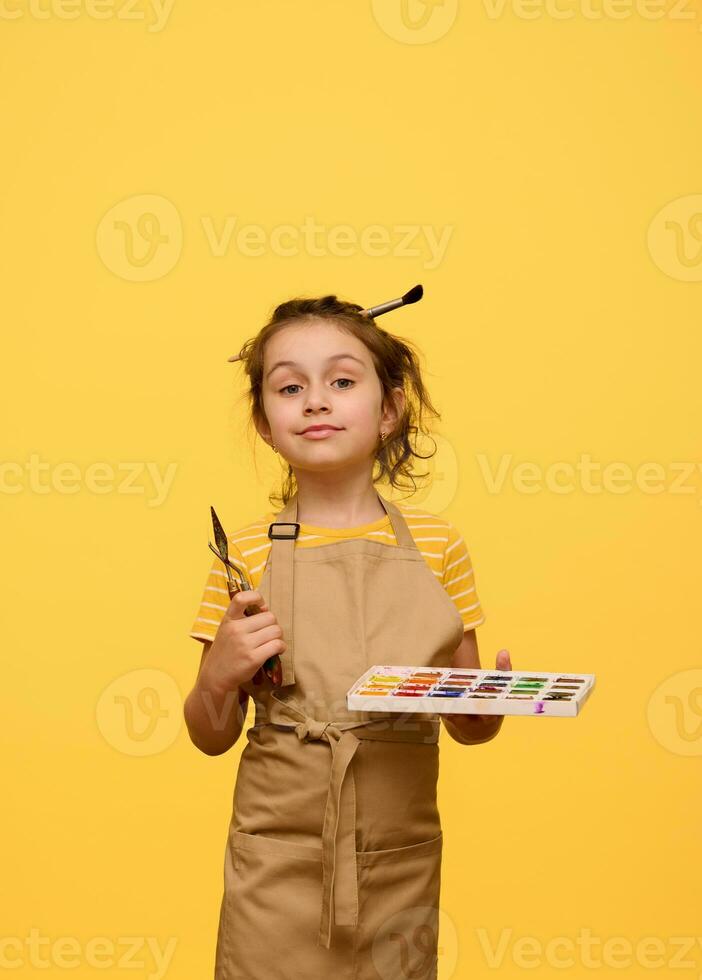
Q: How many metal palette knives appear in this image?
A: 2